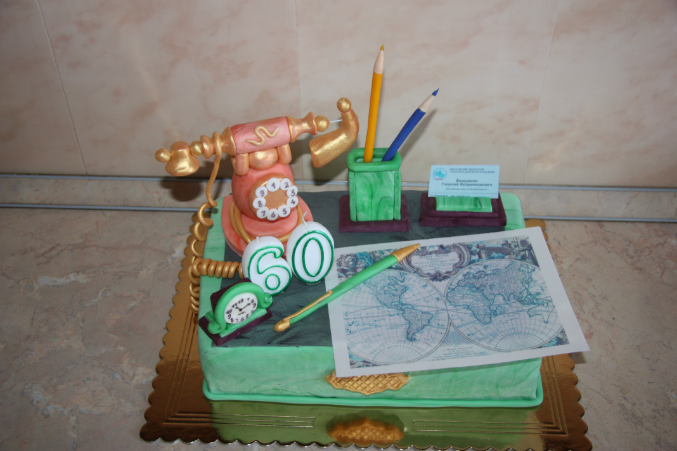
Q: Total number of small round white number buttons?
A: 9